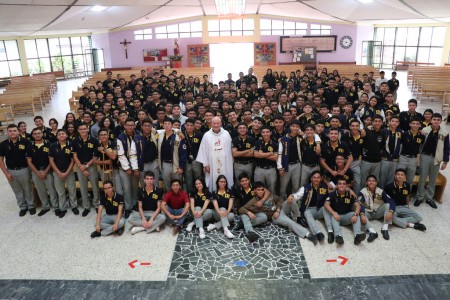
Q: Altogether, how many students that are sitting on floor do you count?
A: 11